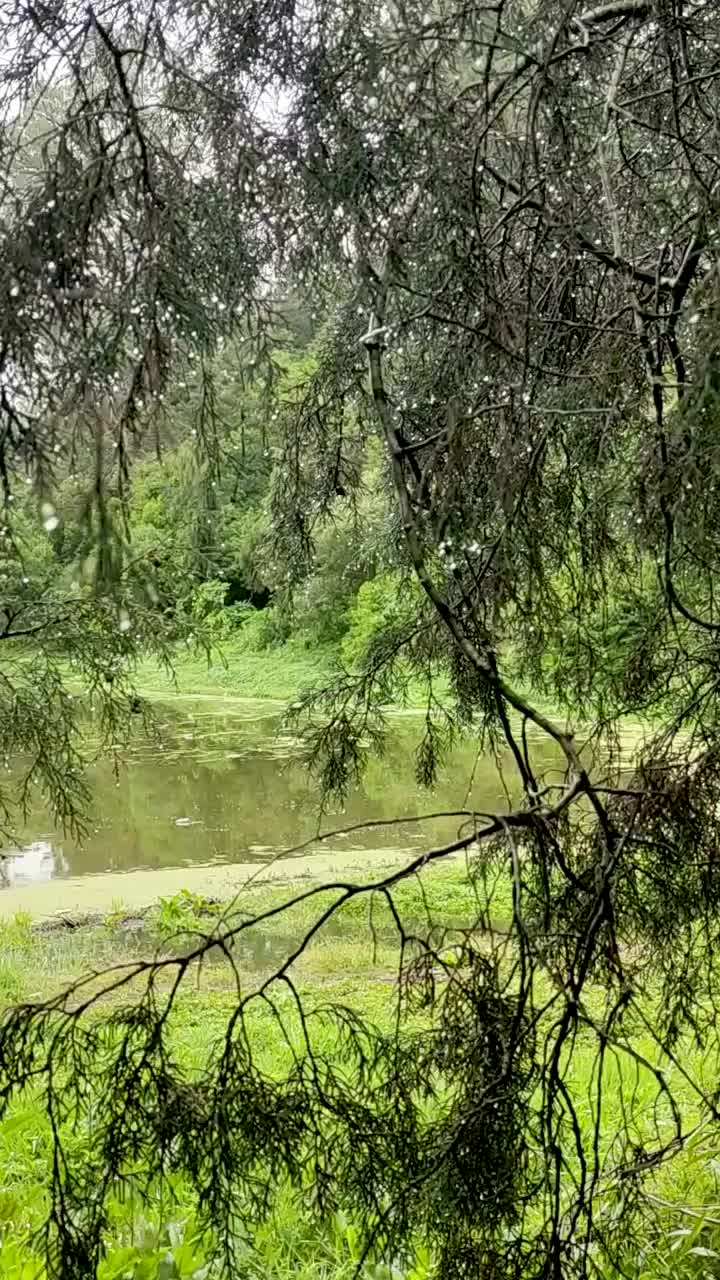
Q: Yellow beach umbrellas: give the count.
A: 0